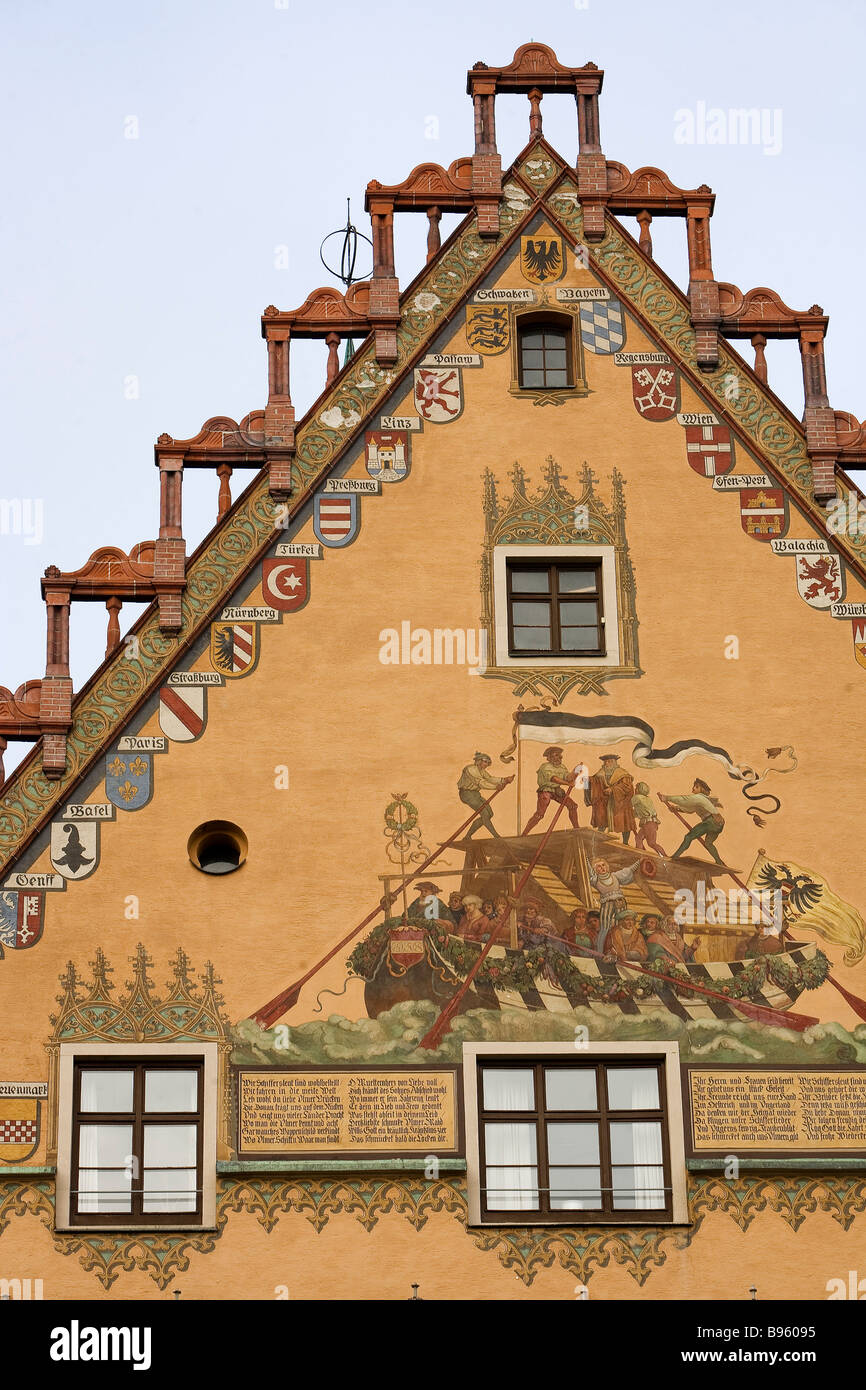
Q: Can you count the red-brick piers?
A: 8